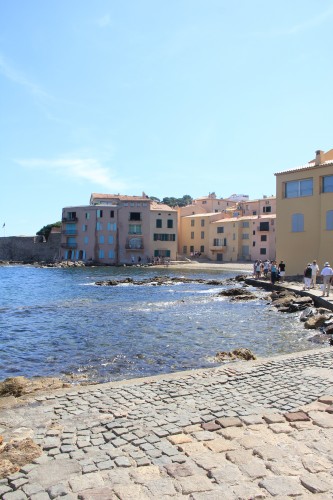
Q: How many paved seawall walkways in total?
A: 1